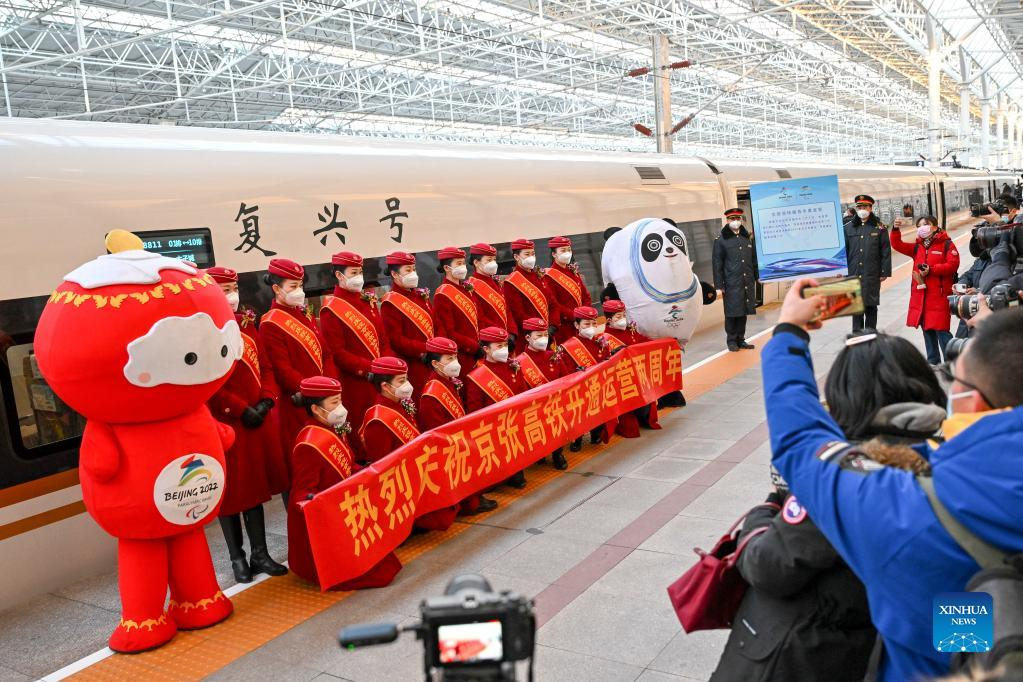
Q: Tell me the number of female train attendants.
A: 15